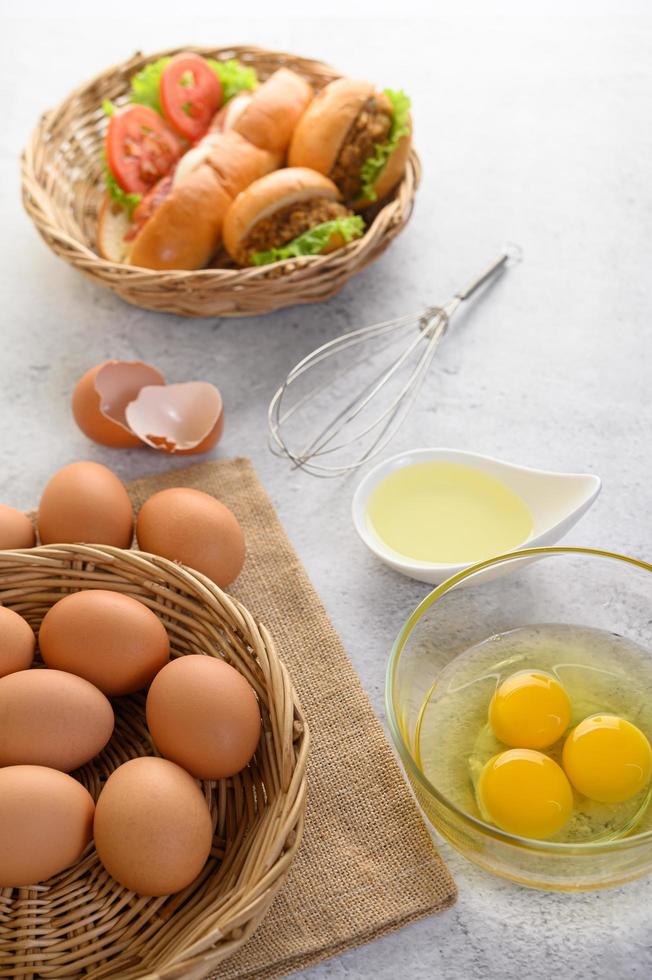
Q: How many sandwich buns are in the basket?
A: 4